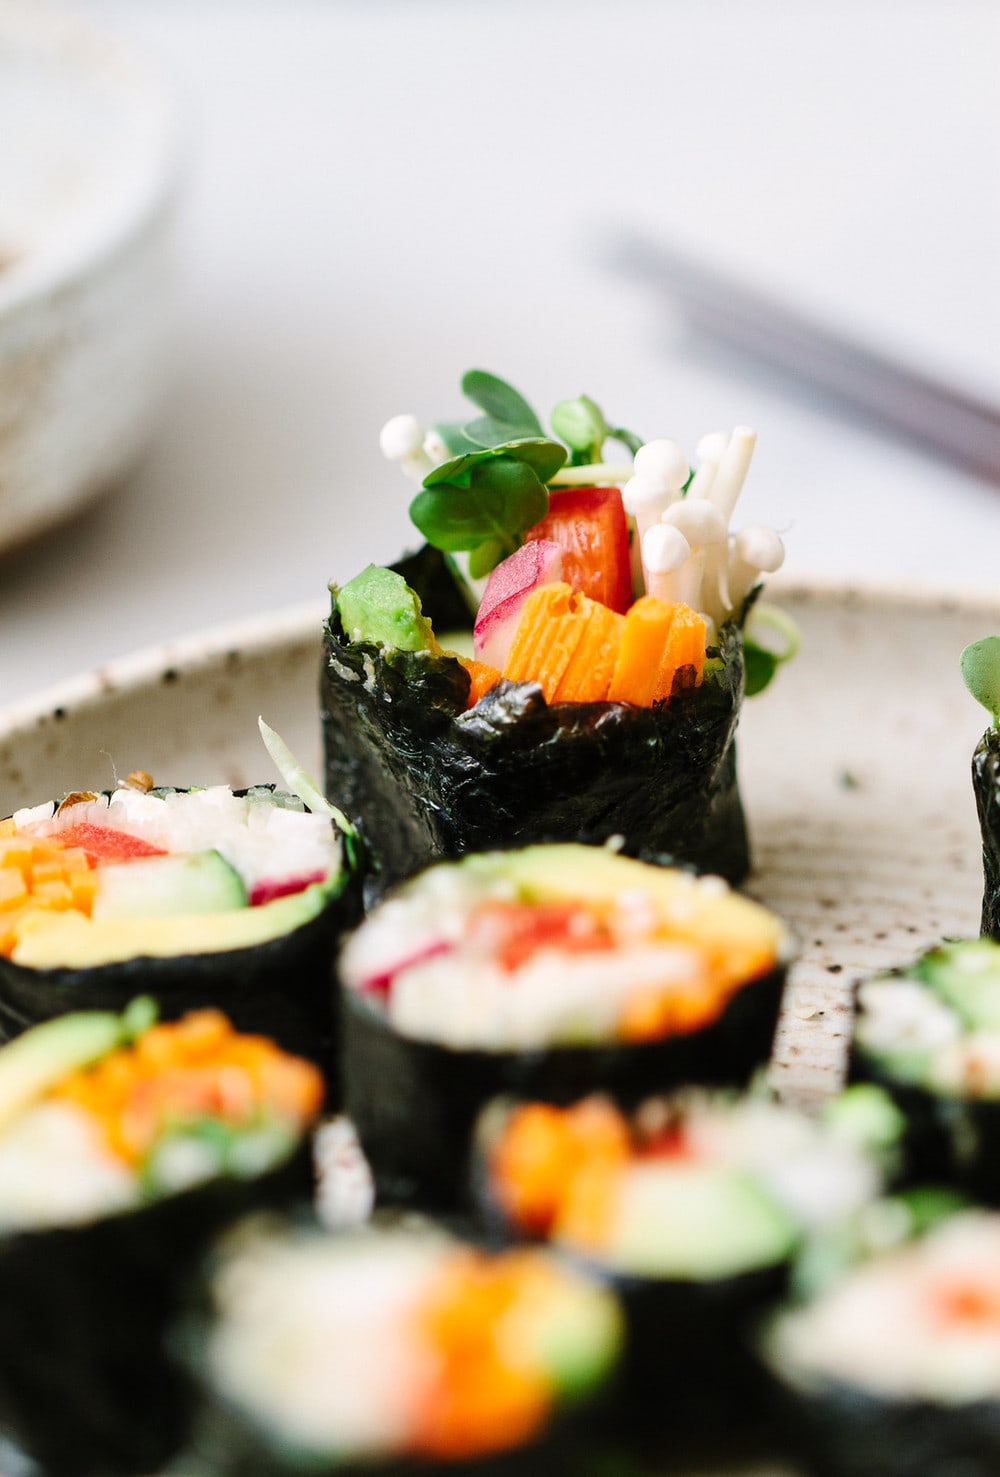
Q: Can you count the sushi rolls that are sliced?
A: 7